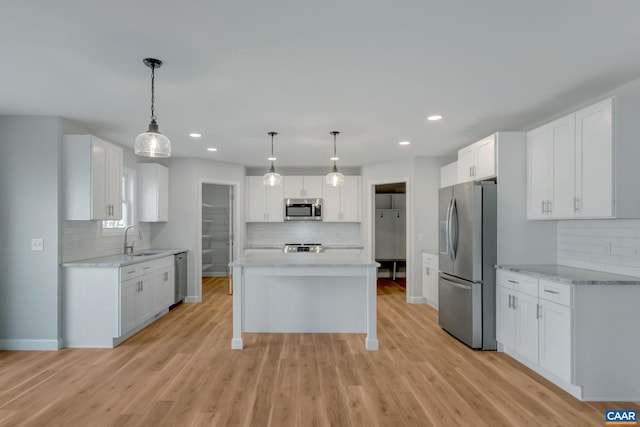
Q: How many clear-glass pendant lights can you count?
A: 3